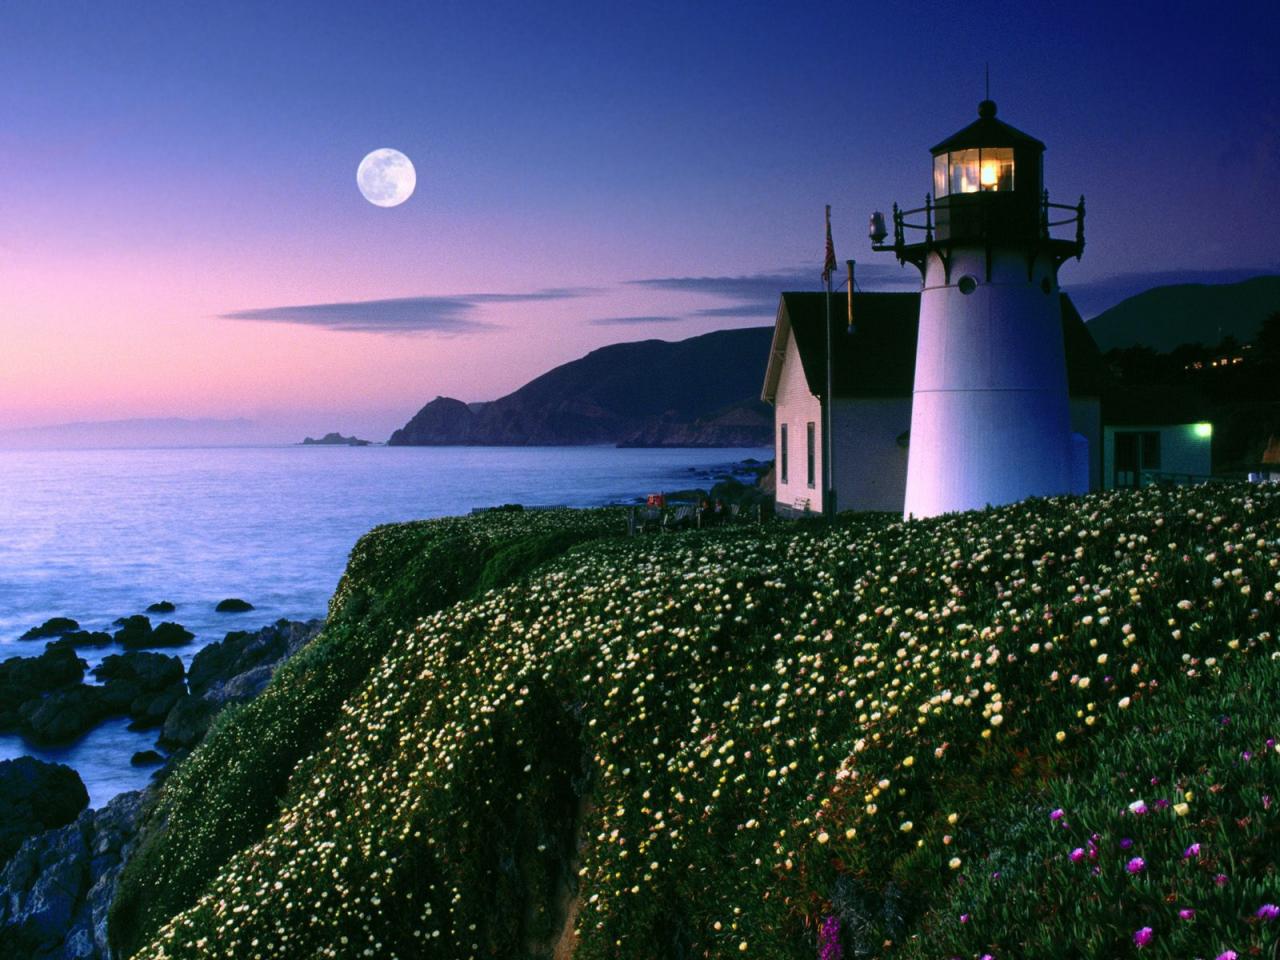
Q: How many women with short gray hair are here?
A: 0